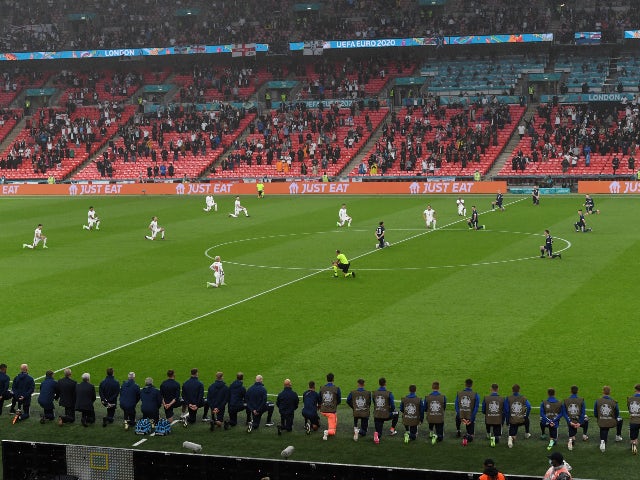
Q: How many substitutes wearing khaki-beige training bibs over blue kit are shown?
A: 12